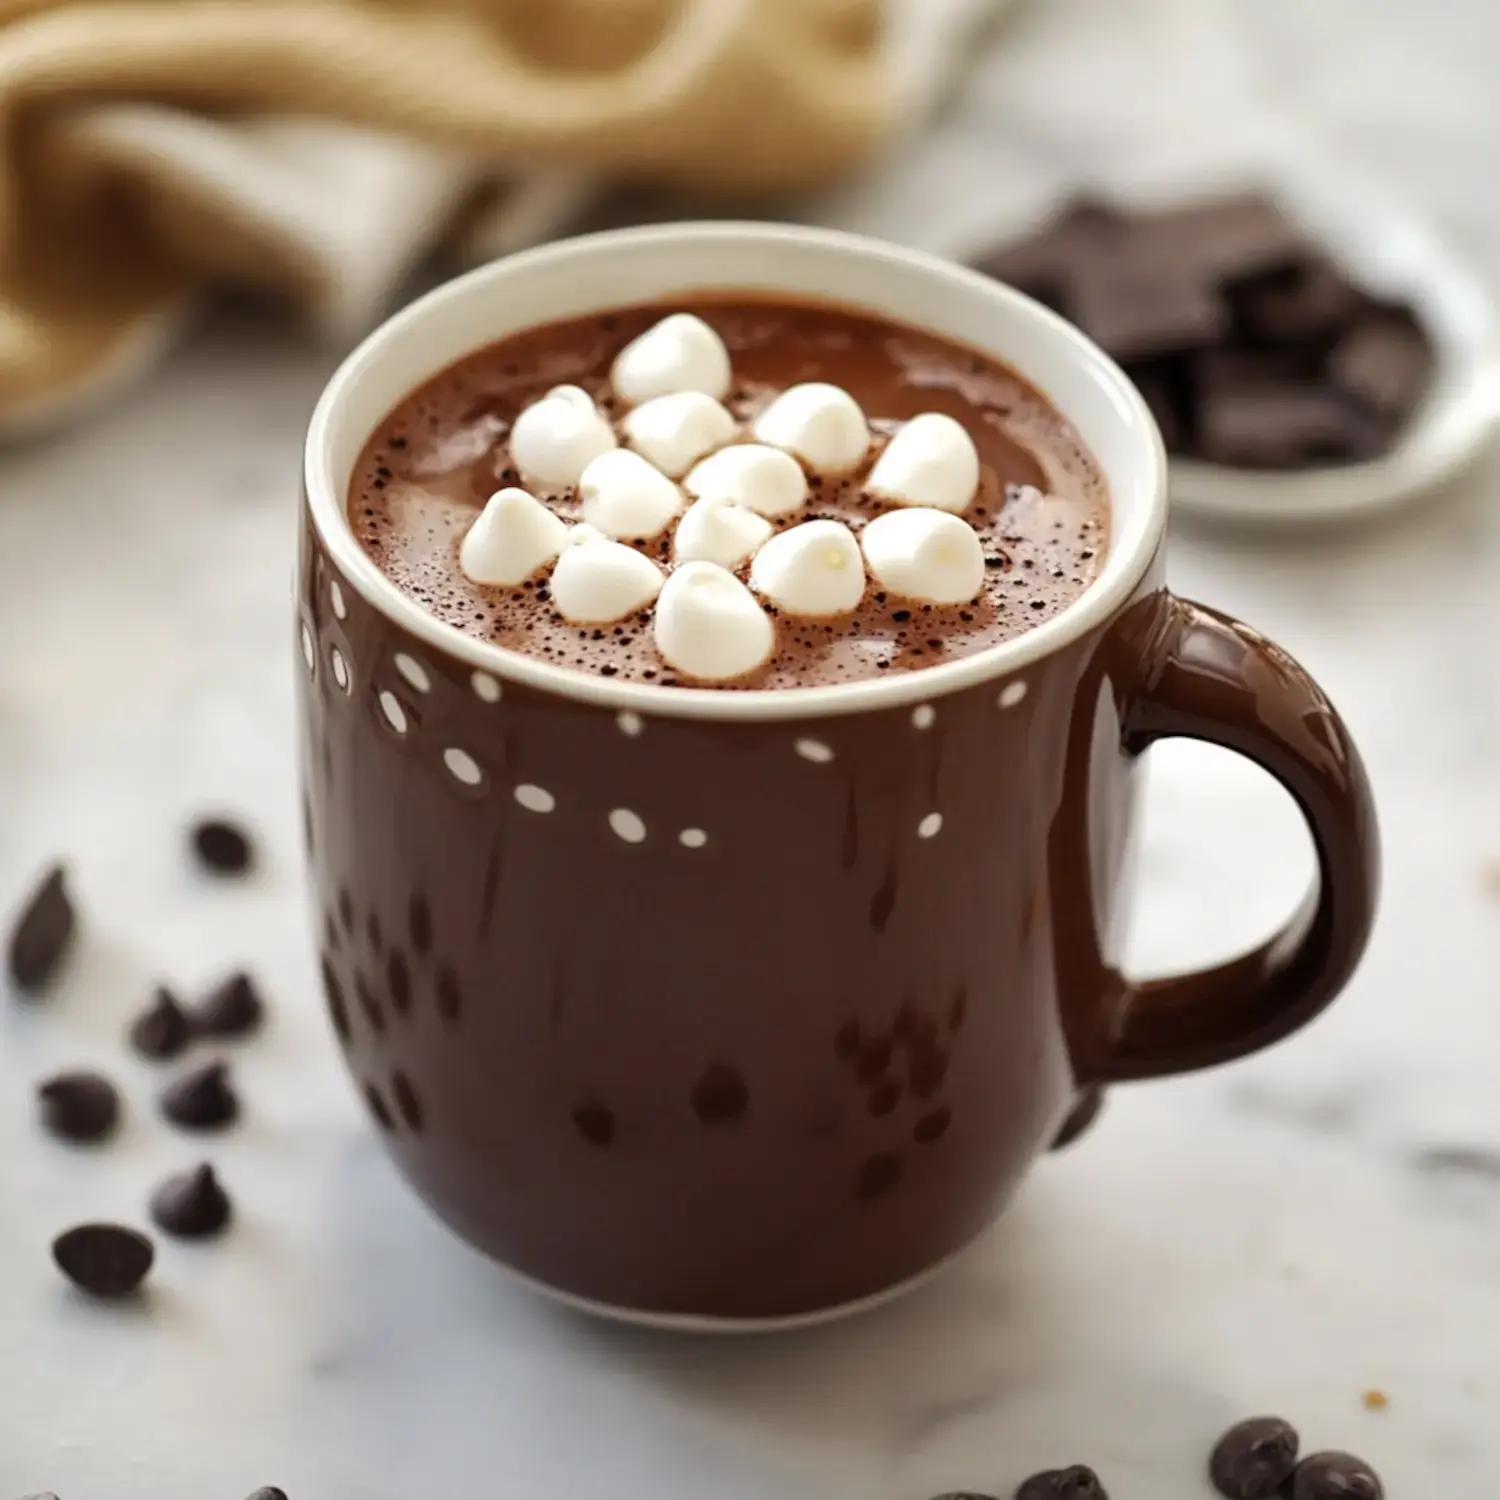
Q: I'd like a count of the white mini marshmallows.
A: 13